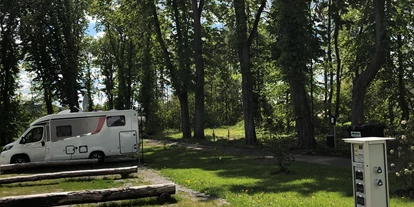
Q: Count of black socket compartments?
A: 3